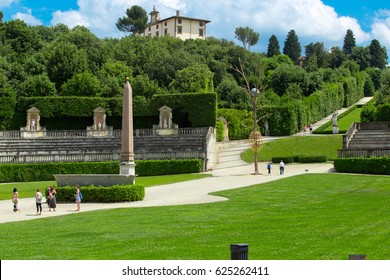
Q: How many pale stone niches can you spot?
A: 3